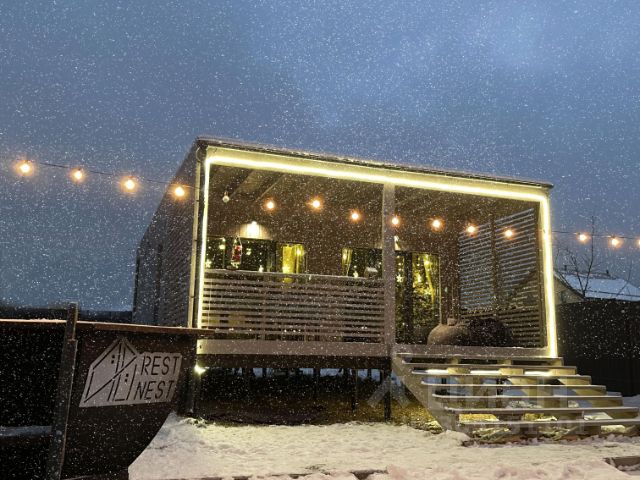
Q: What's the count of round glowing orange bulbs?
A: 14